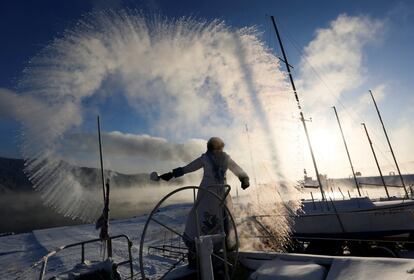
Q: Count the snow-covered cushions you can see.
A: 2